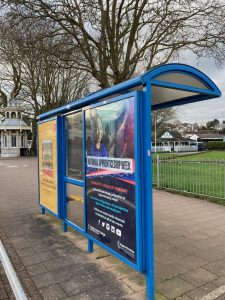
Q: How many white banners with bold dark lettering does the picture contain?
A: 1